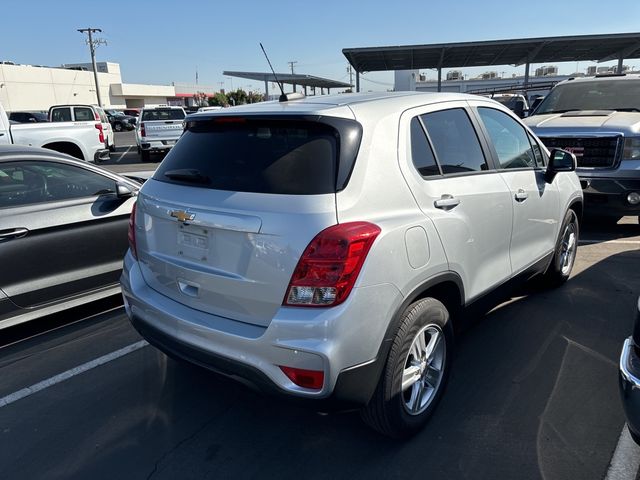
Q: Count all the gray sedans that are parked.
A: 1